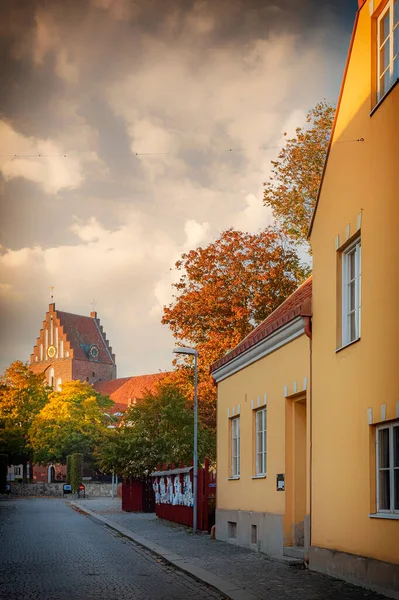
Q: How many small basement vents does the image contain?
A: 2